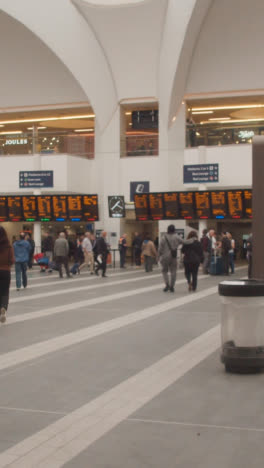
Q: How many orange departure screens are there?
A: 15